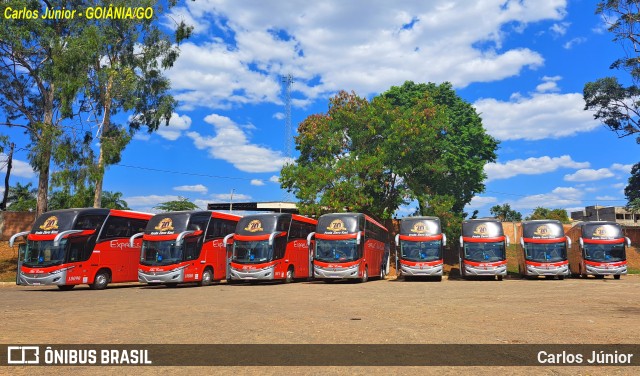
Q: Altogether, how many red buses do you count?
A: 8